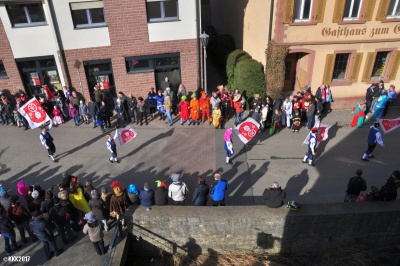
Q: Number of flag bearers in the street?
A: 5